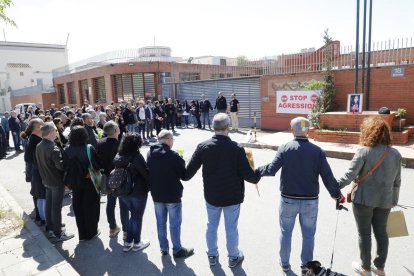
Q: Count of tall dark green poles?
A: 3